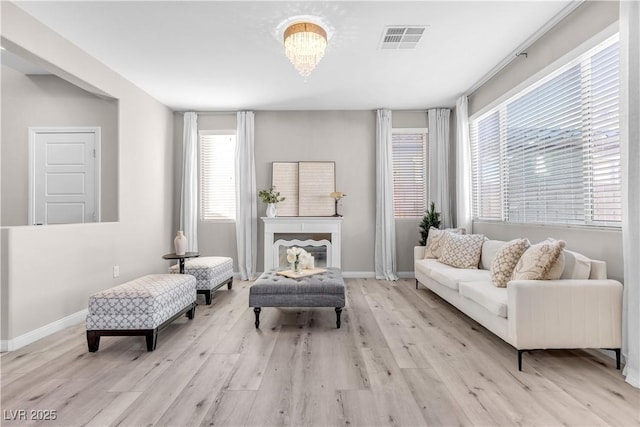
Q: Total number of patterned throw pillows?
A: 4